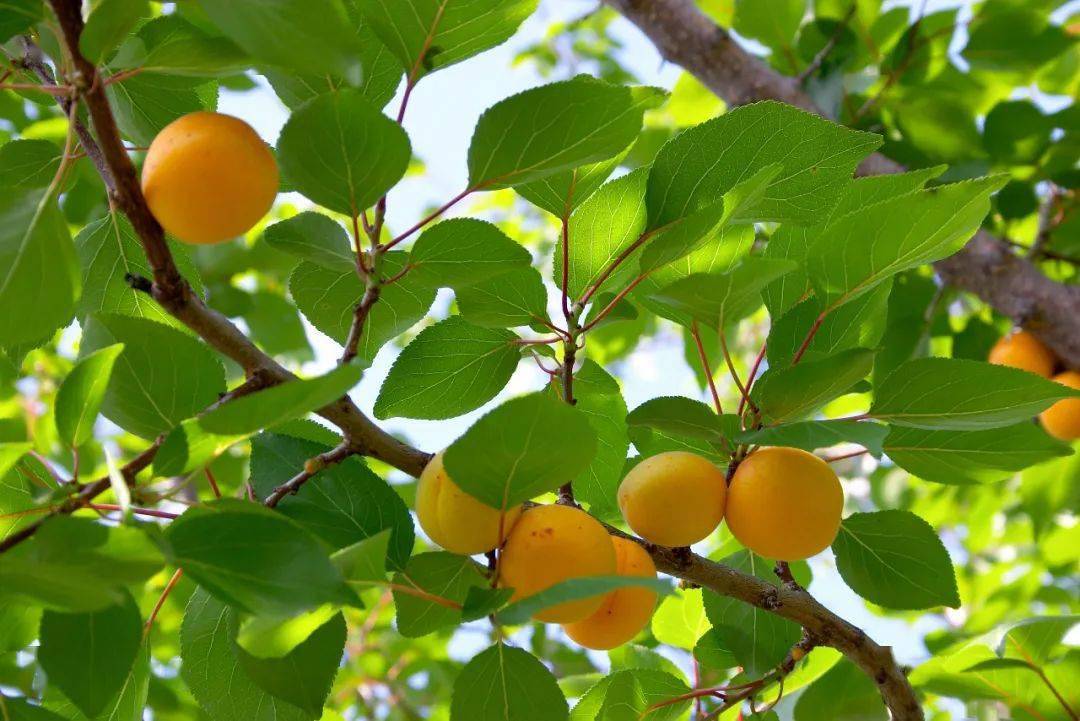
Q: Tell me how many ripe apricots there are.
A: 8